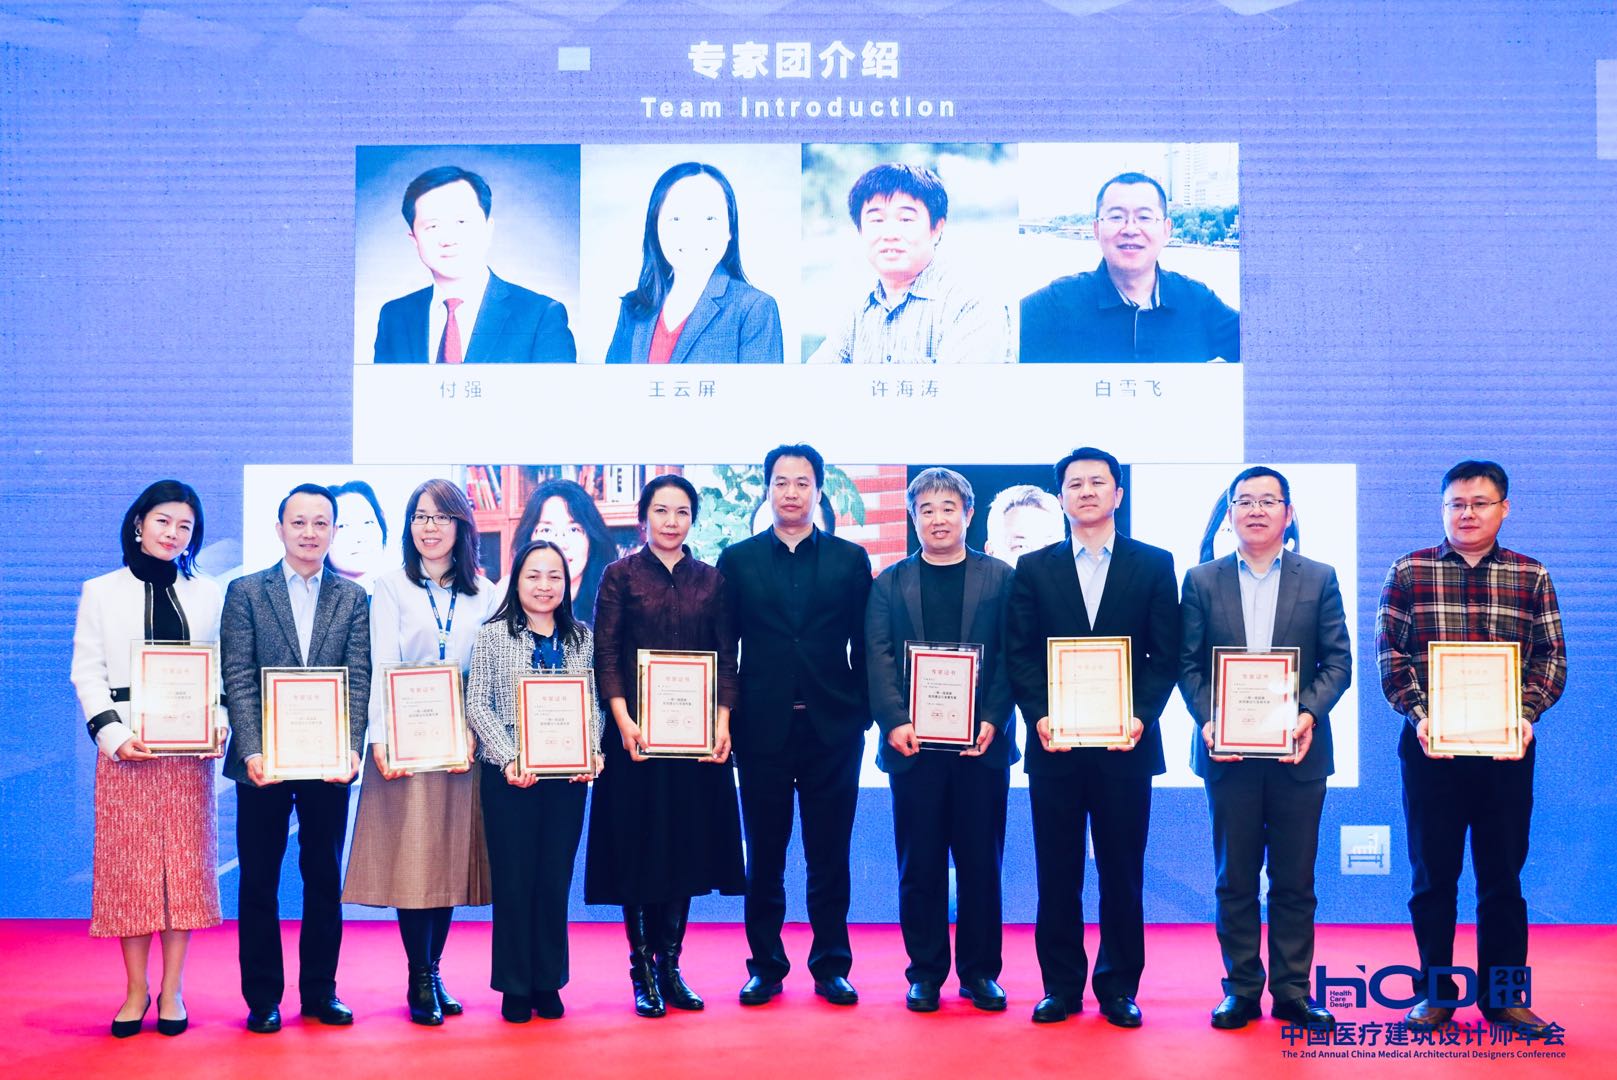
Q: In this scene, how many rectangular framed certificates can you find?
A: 9